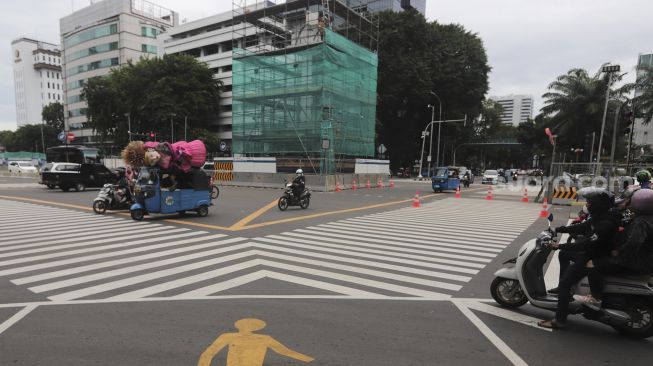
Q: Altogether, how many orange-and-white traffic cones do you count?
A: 10